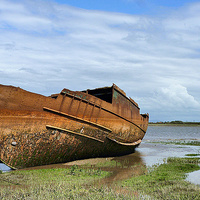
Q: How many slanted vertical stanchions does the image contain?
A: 6